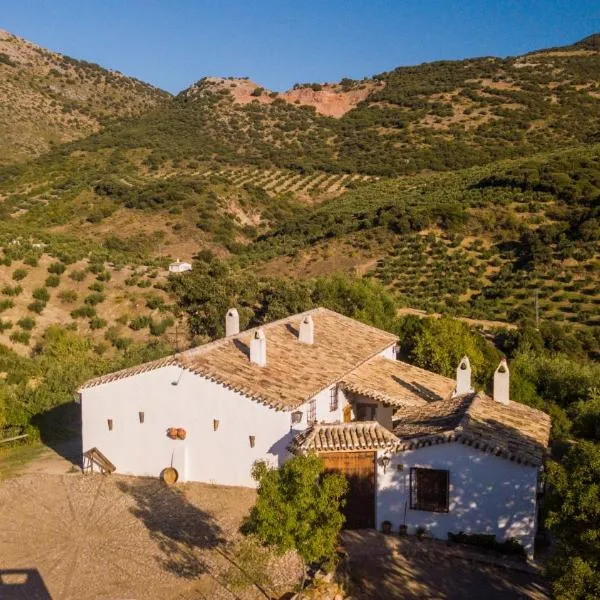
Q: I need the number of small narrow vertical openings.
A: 4